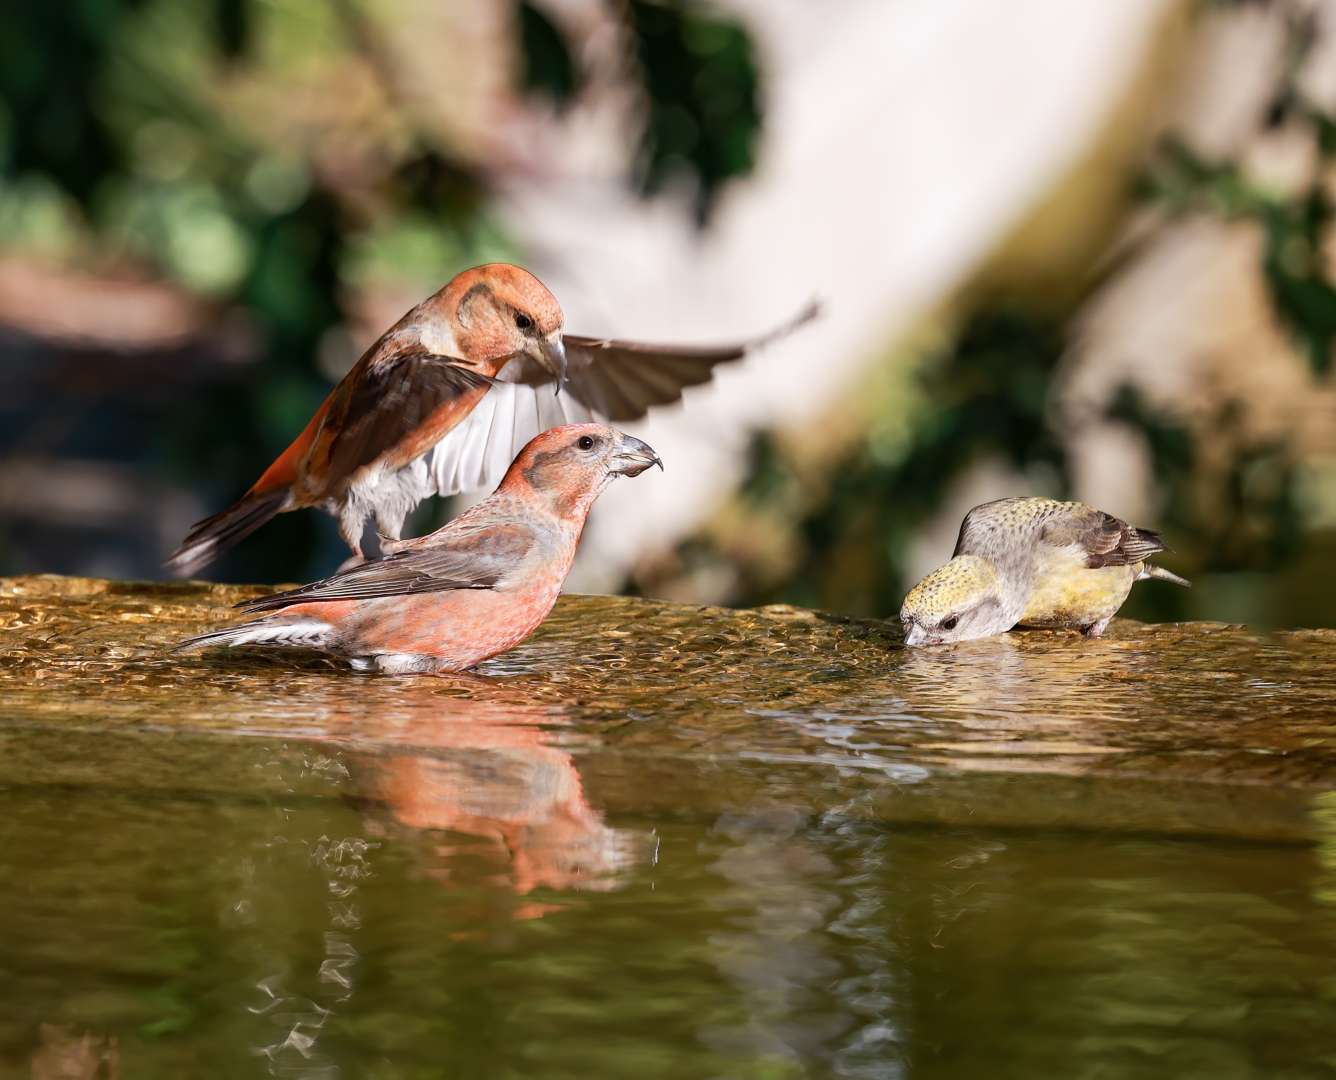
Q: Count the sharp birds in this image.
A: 3